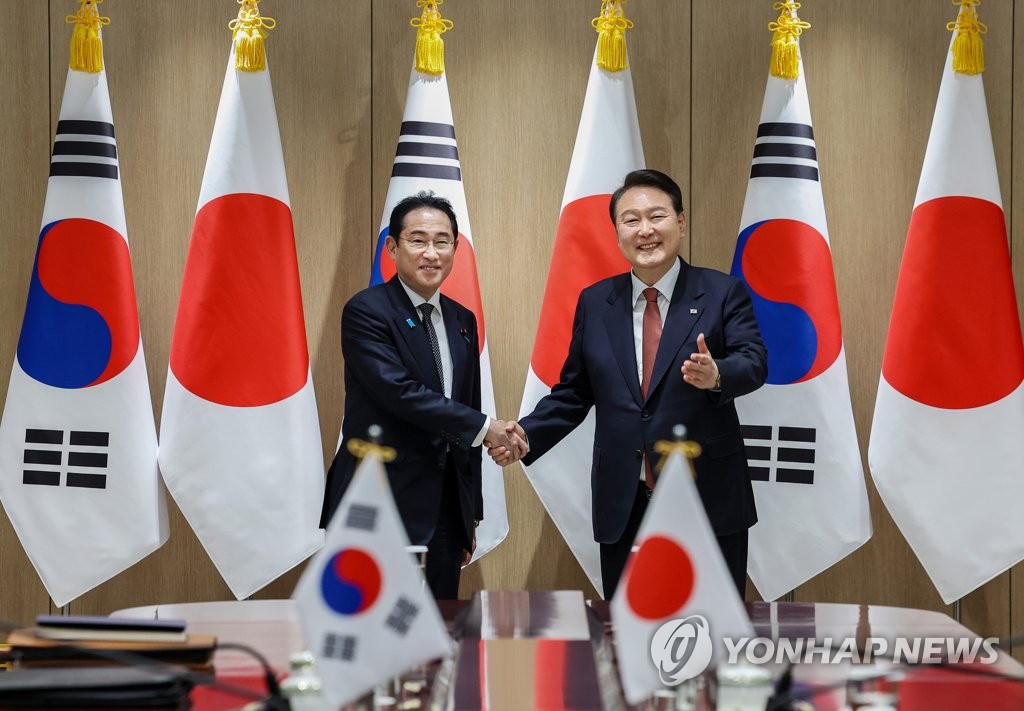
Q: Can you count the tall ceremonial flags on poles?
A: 6